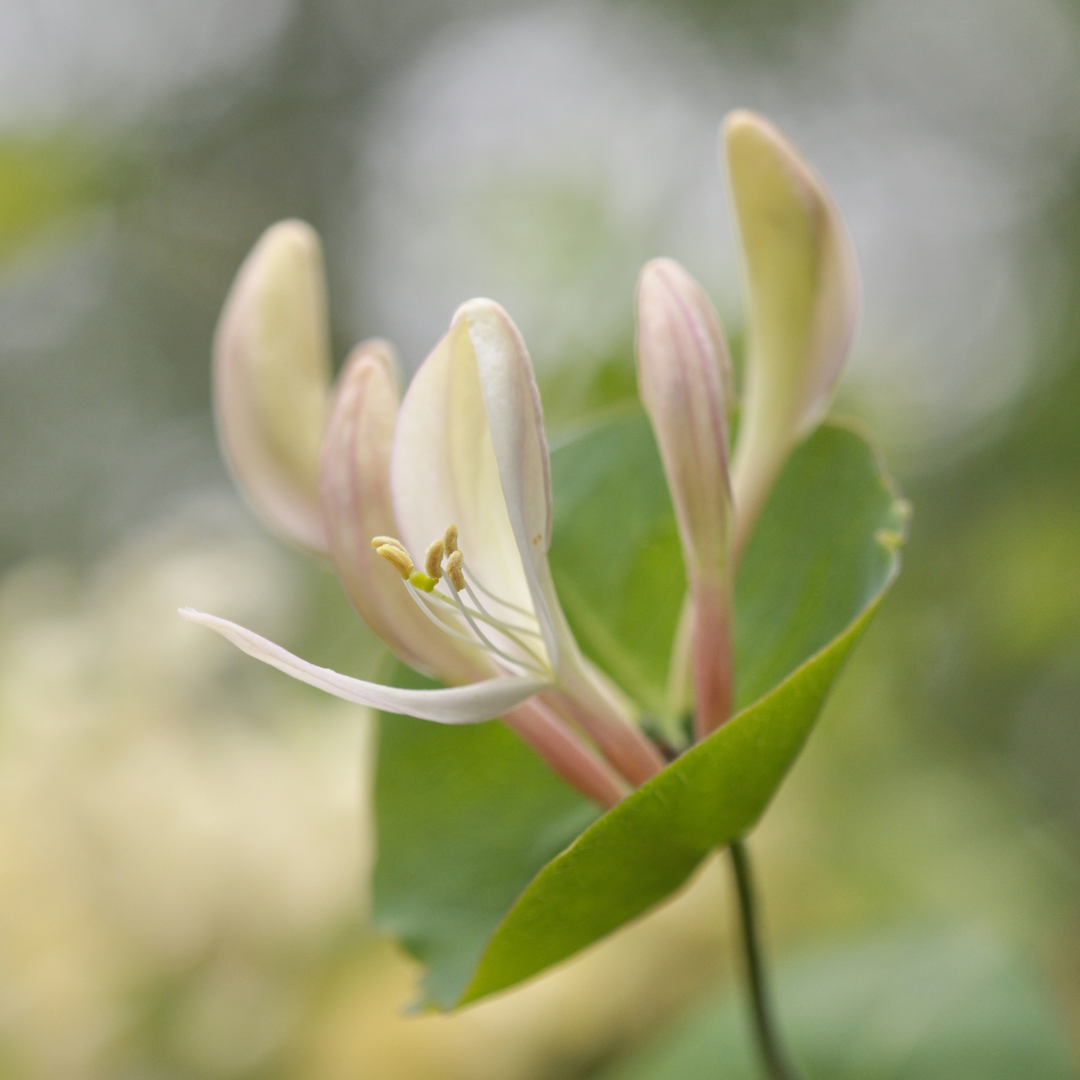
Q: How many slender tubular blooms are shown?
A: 5